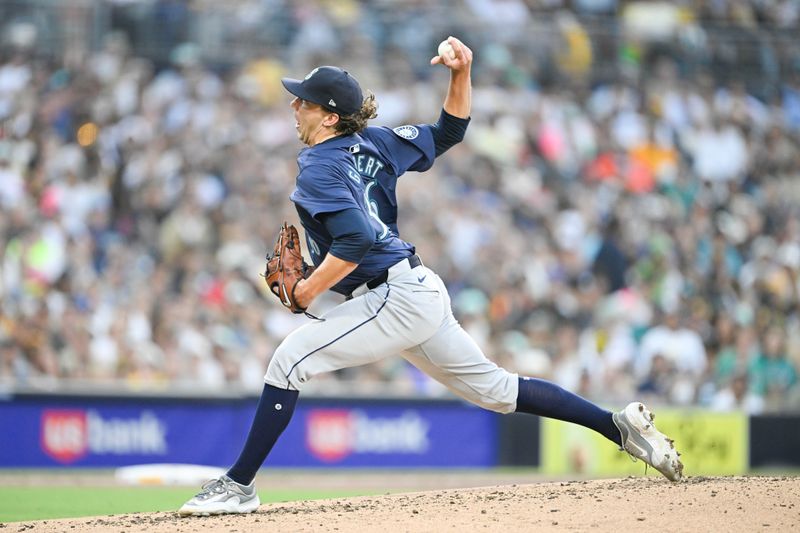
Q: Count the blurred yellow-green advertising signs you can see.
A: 1